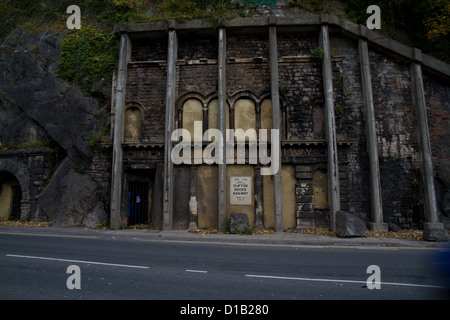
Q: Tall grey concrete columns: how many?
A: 7